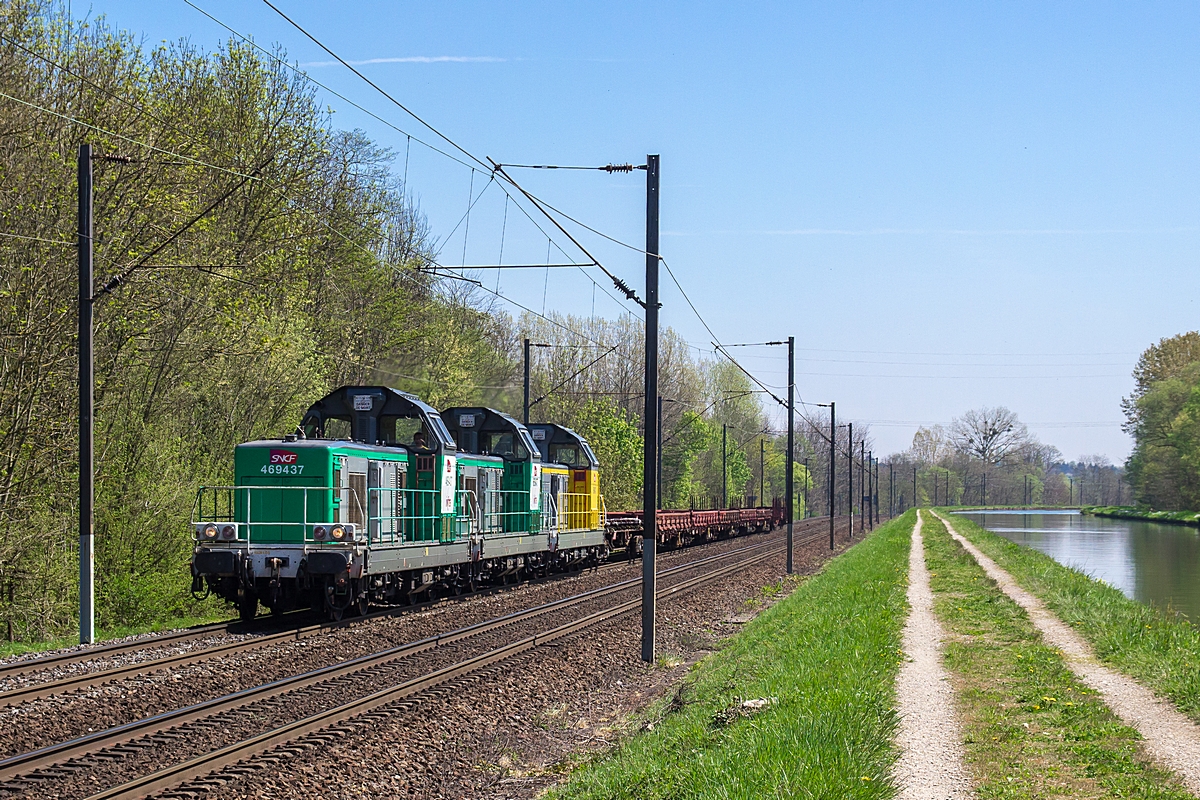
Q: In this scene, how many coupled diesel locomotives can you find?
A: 3